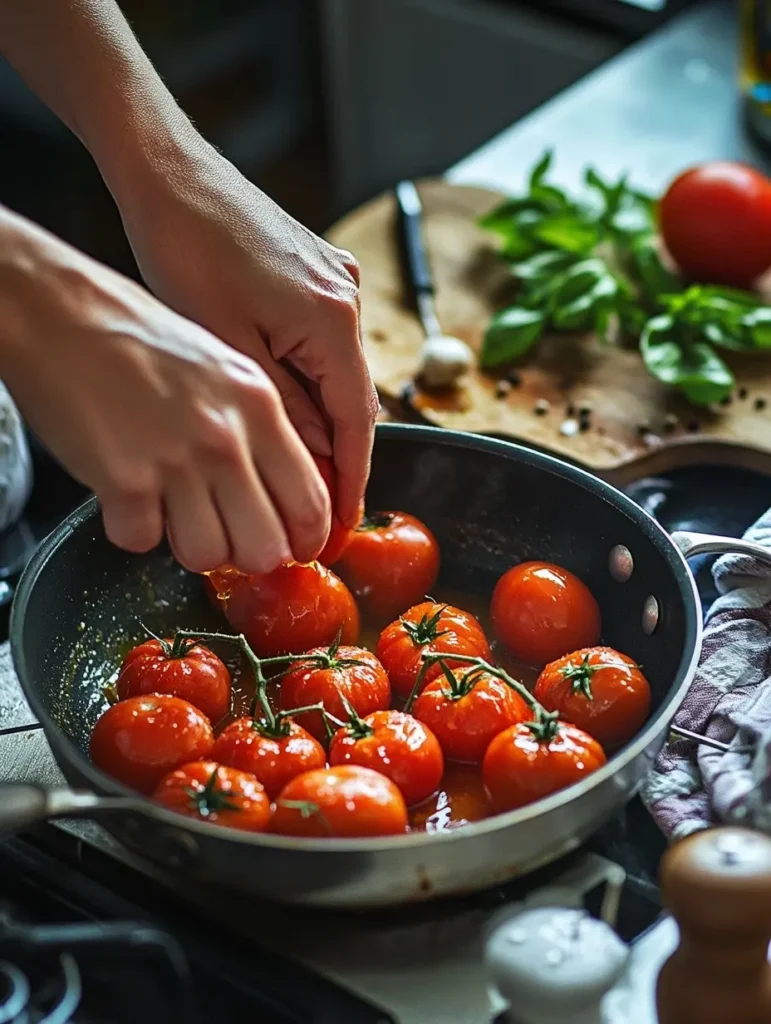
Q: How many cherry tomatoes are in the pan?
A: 14